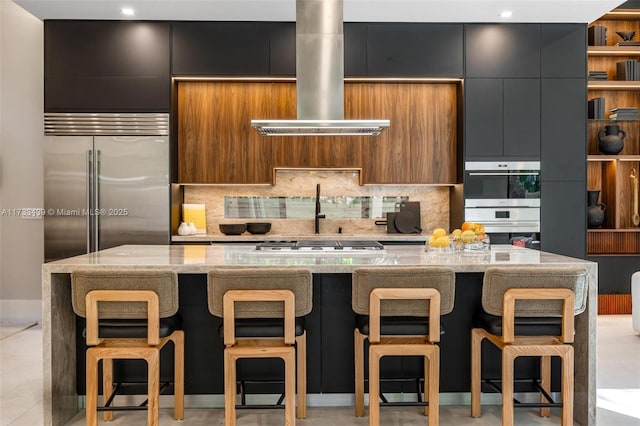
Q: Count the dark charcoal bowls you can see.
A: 2